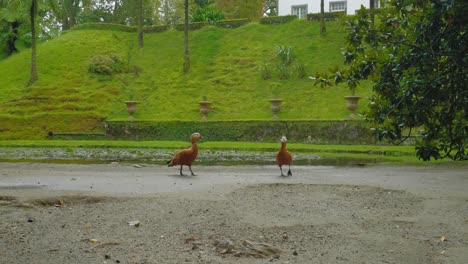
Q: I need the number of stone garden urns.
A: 4